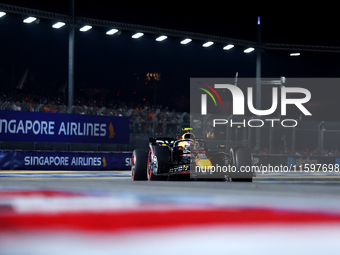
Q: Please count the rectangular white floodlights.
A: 12